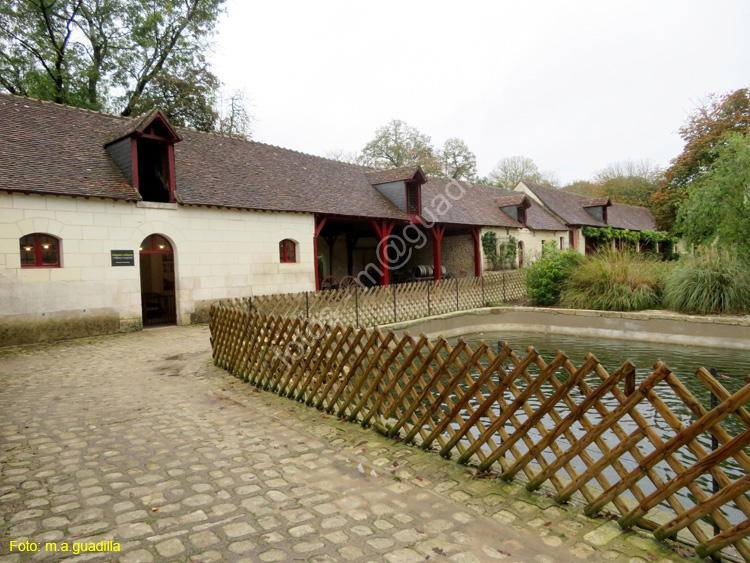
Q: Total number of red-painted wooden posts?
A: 4